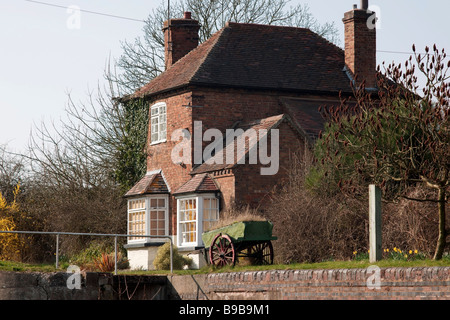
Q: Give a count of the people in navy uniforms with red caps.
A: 0